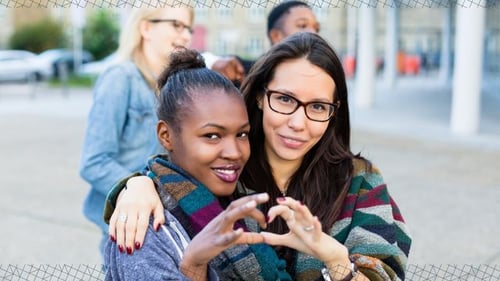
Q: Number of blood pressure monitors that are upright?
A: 0